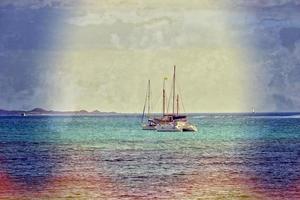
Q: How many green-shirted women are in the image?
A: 0